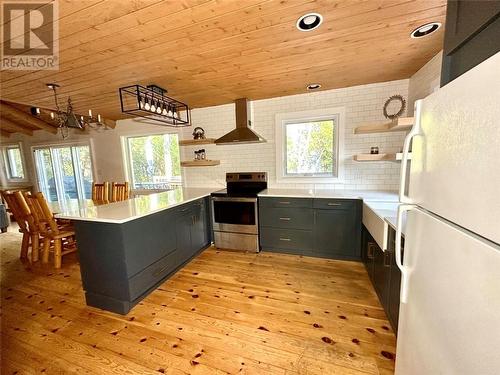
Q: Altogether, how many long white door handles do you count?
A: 2